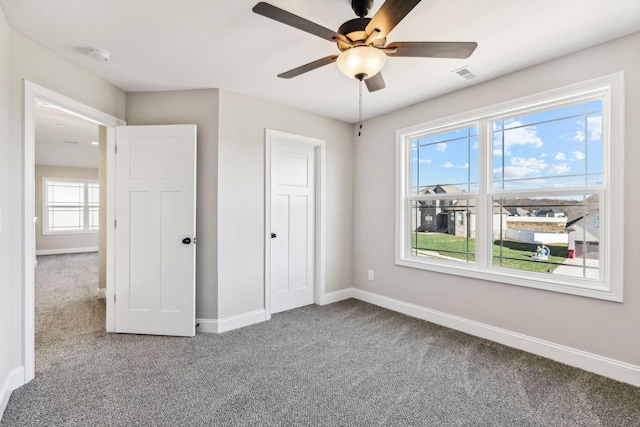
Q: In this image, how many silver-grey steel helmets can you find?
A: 0